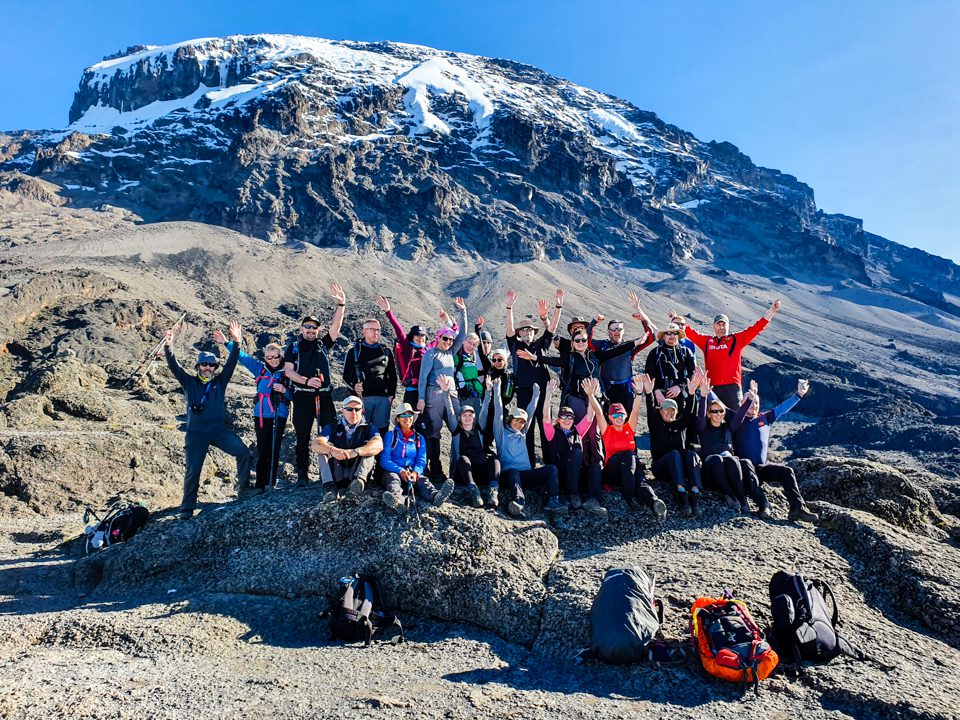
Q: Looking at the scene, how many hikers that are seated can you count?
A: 9